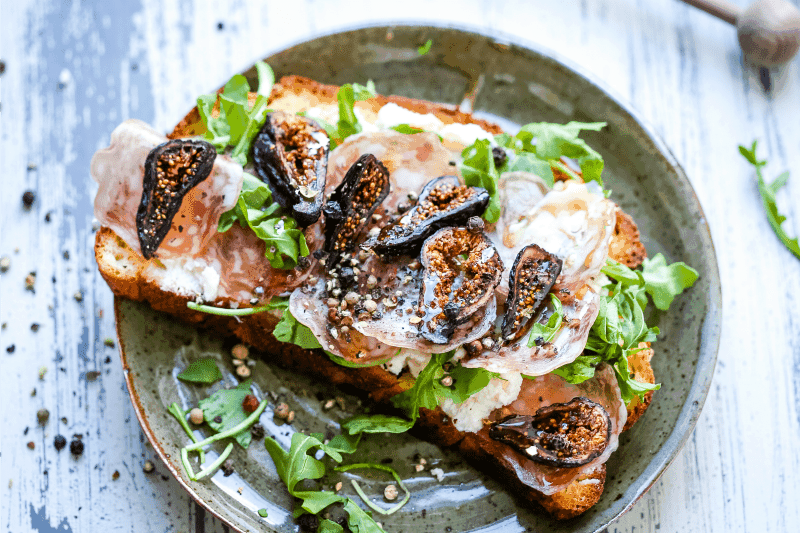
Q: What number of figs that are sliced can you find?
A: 7